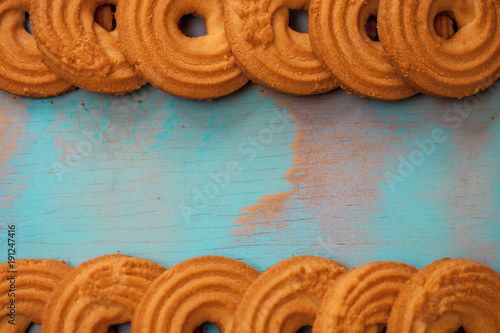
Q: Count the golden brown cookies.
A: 12